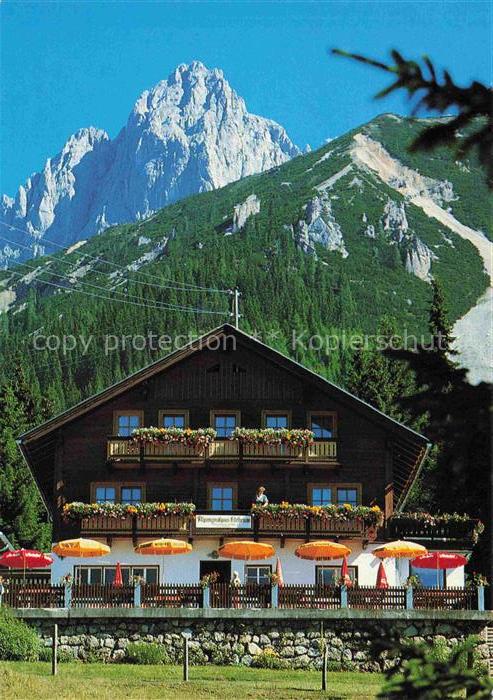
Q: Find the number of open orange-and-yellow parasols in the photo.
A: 5